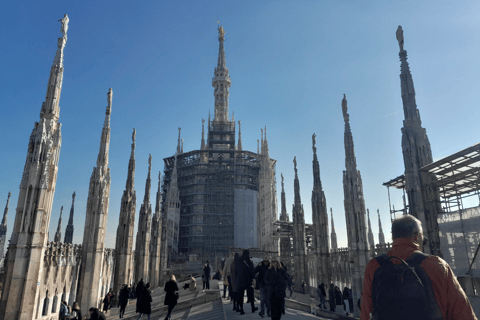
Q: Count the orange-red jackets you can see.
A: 1